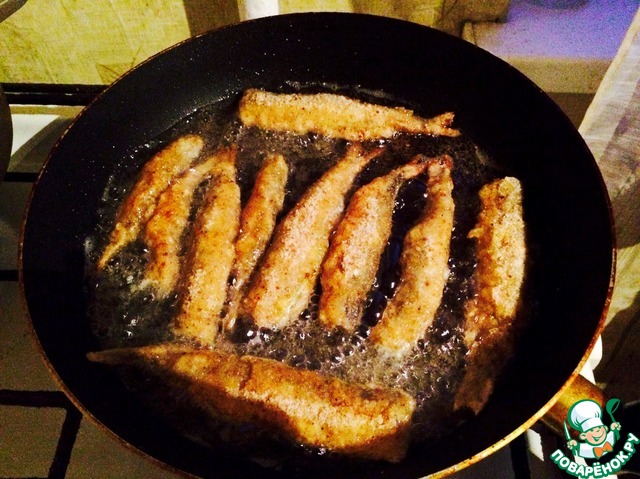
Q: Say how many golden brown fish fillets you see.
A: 10